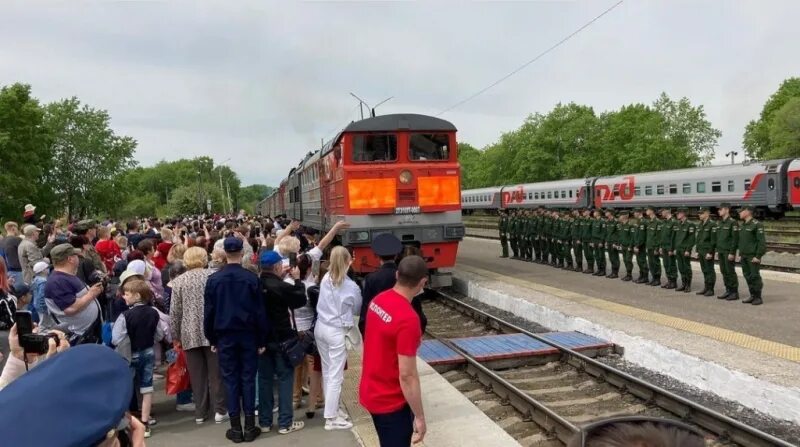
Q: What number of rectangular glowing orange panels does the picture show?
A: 2